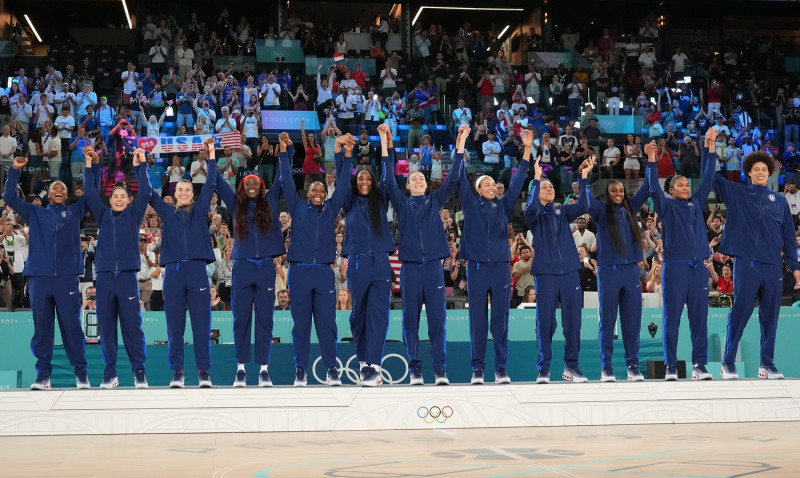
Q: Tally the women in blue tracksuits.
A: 12